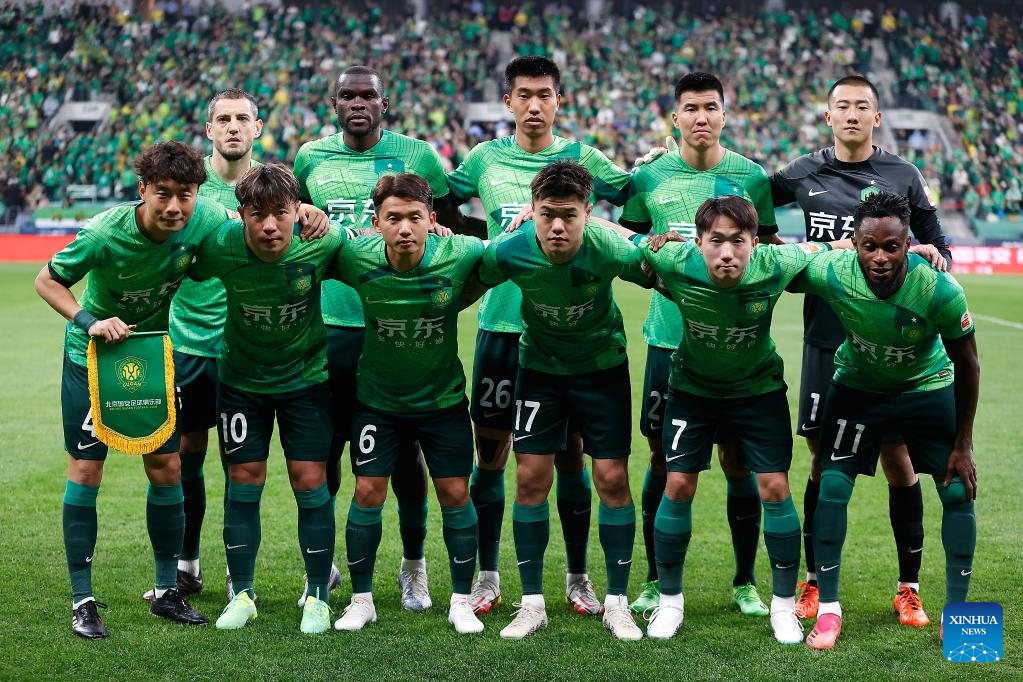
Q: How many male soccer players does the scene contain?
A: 11